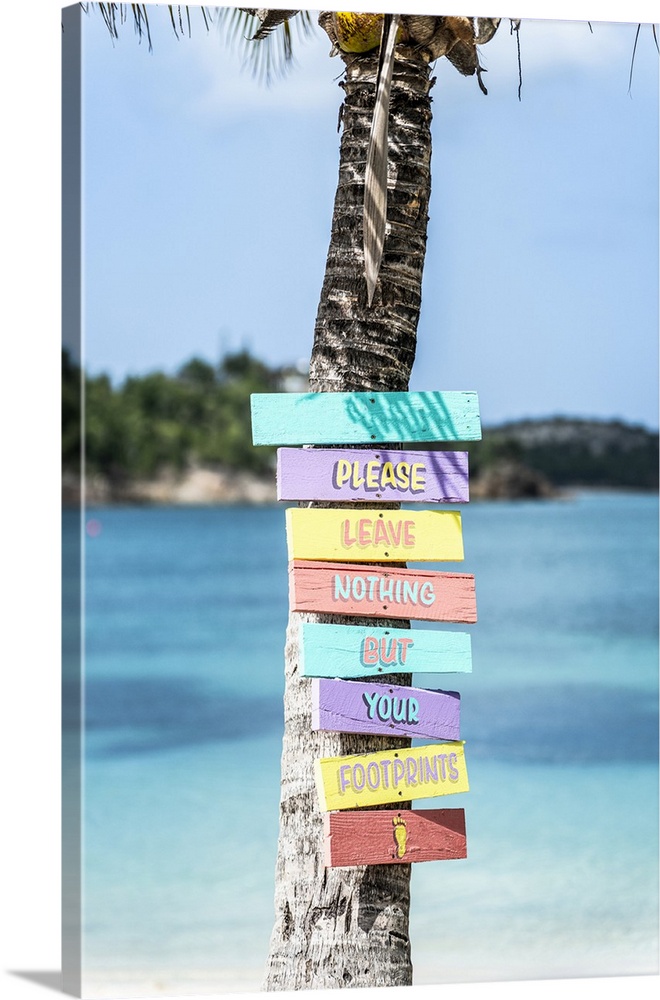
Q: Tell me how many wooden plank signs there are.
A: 8